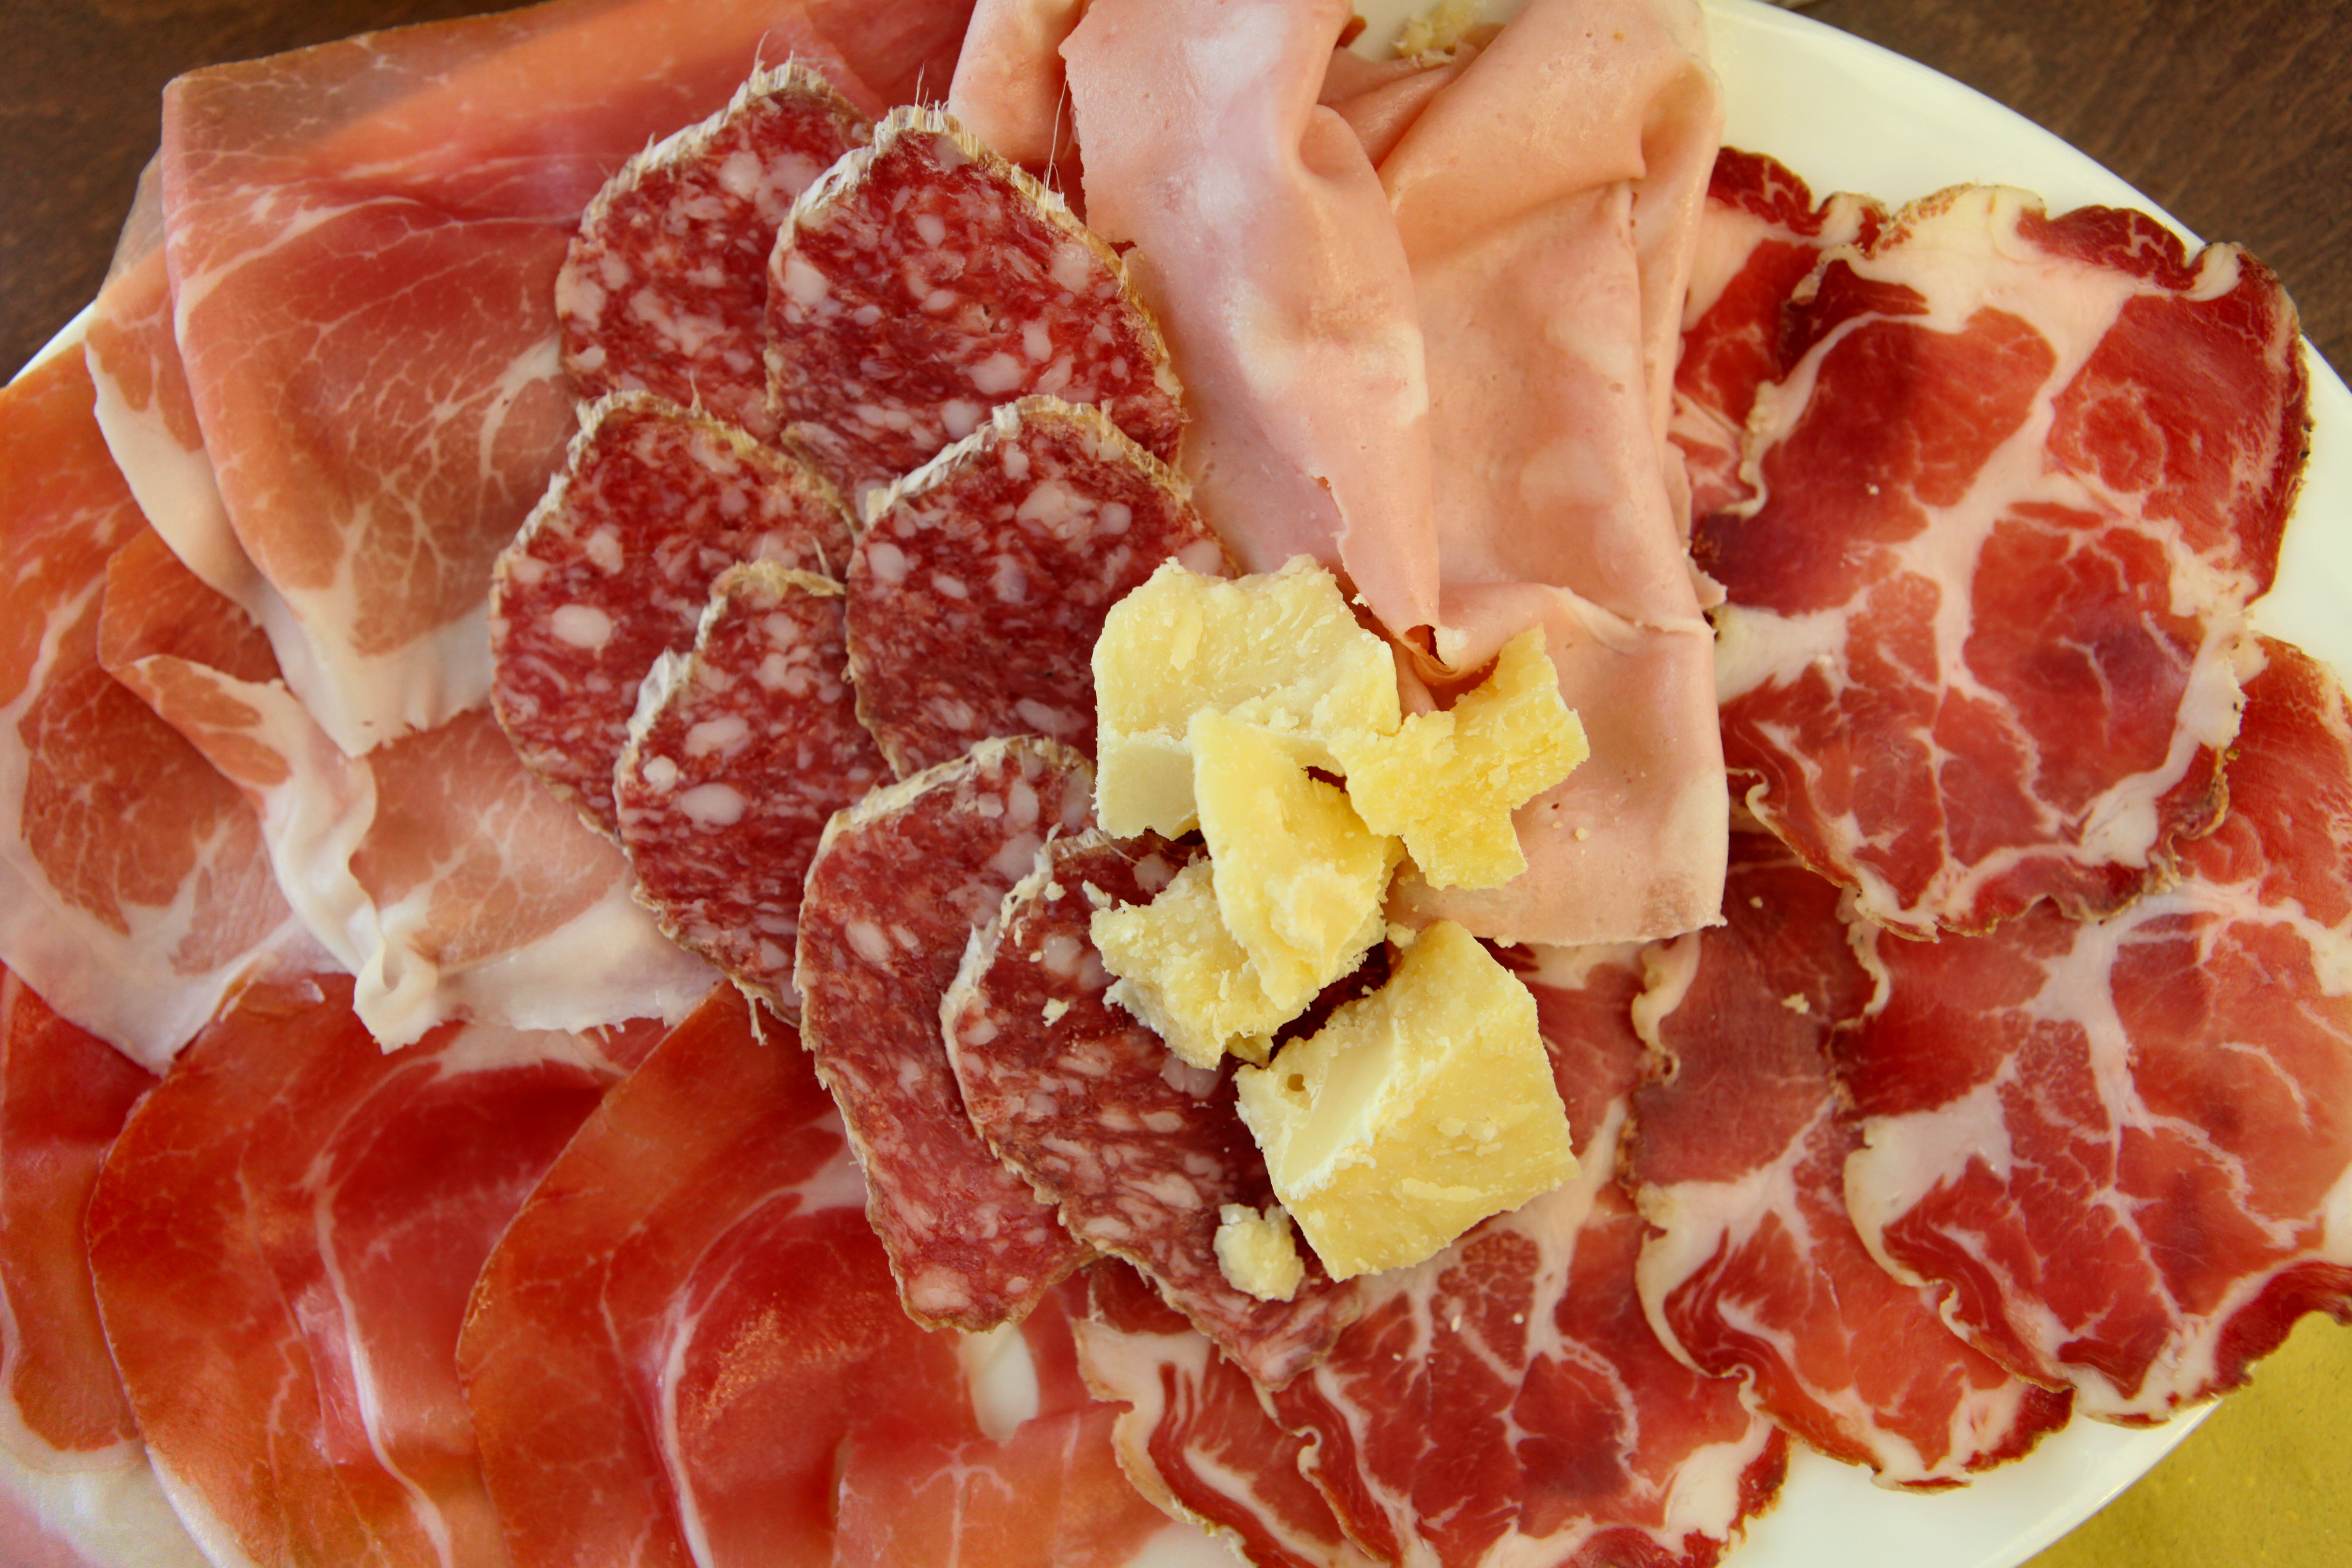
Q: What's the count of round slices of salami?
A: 7